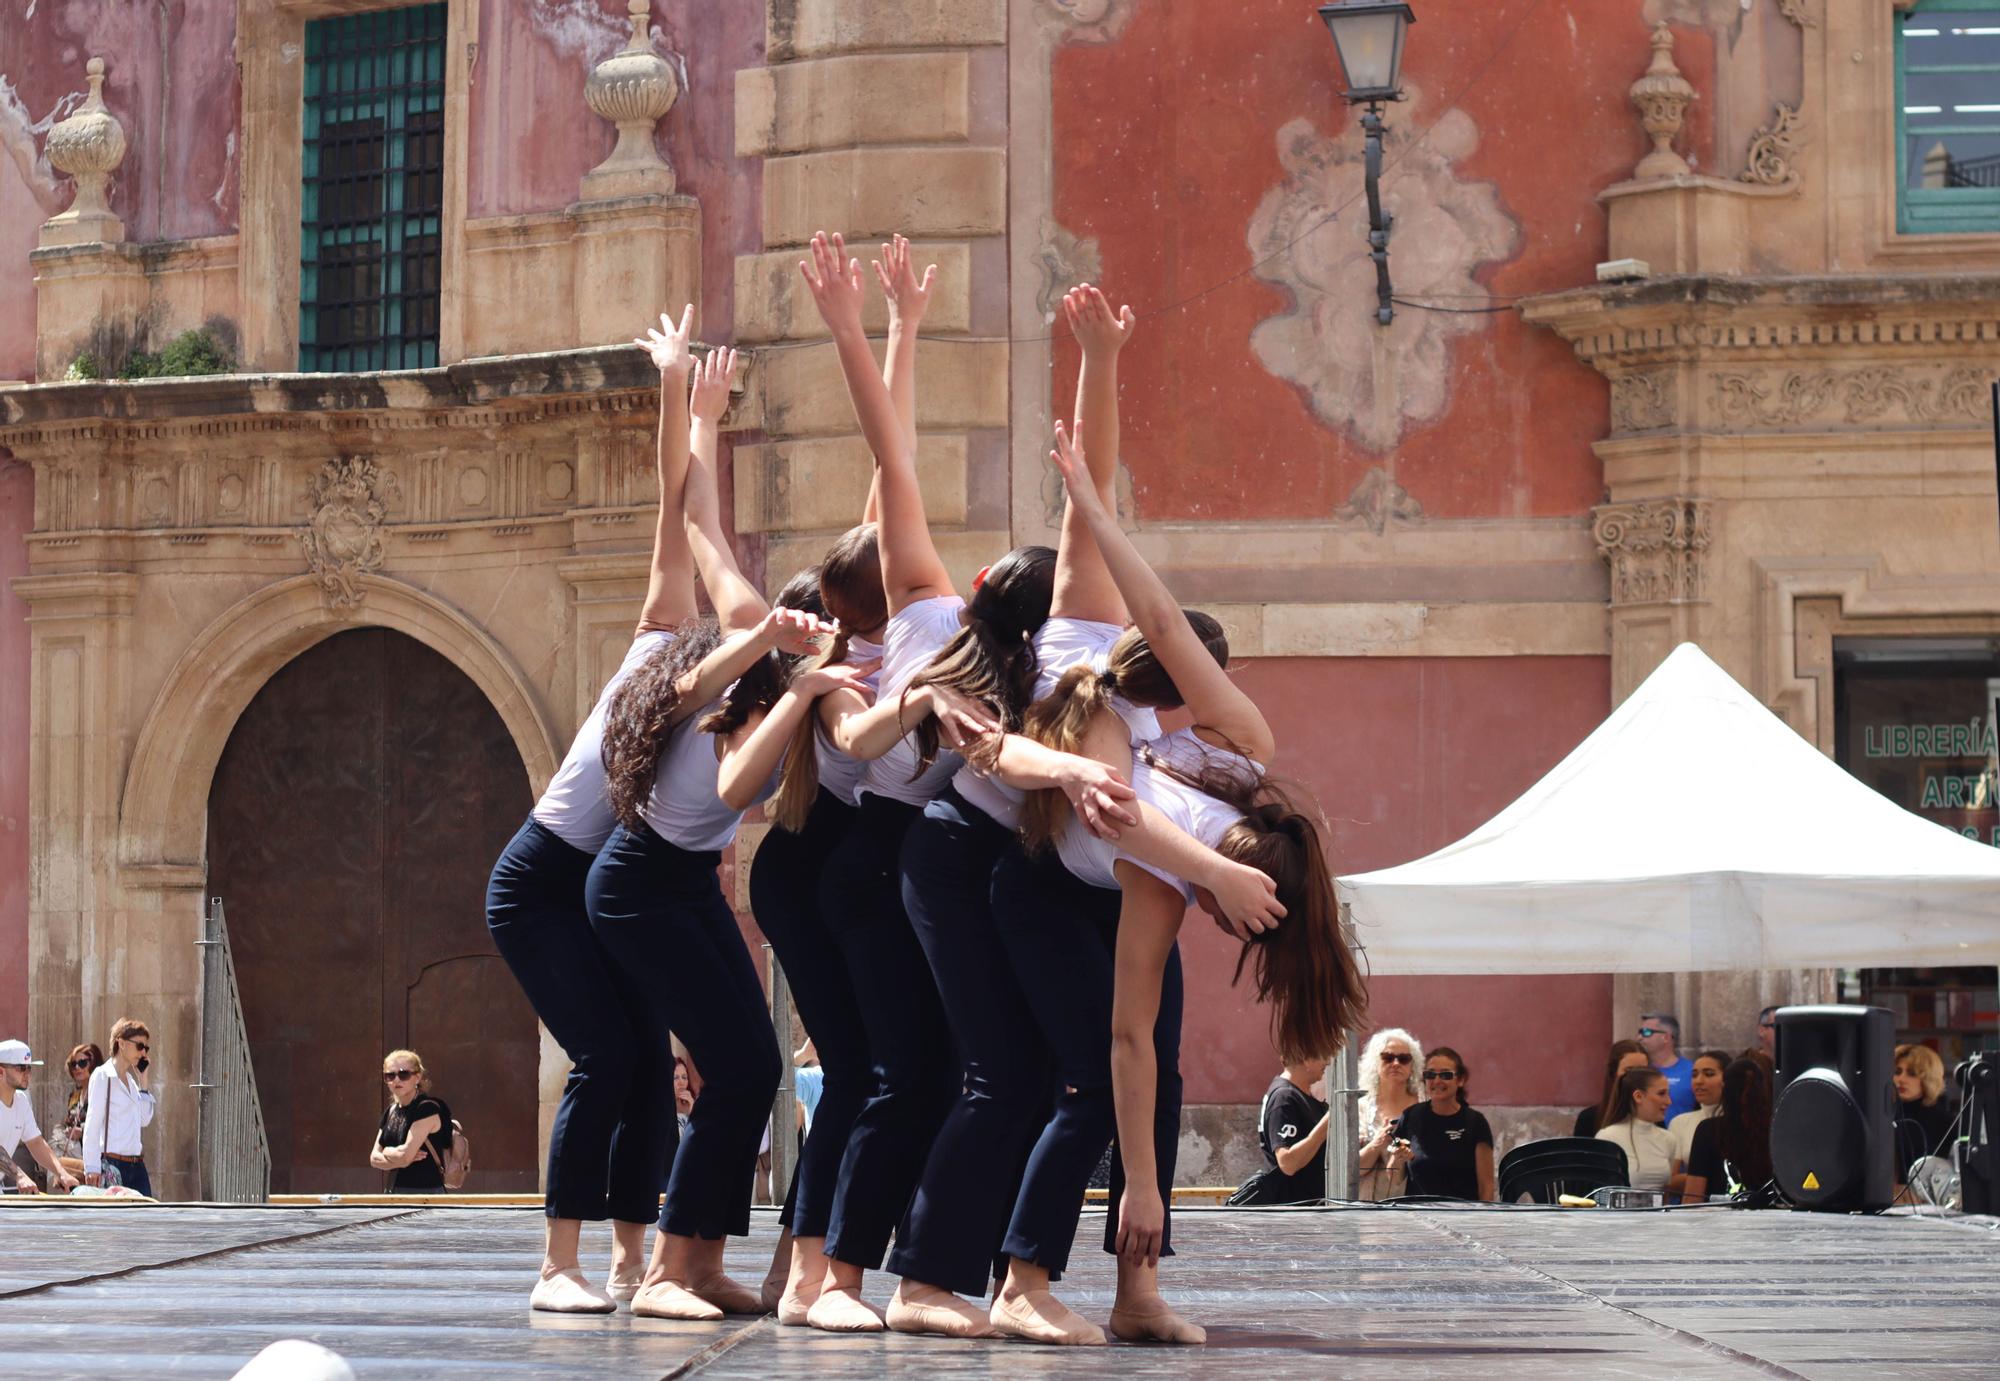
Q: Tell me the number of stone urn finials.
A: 3